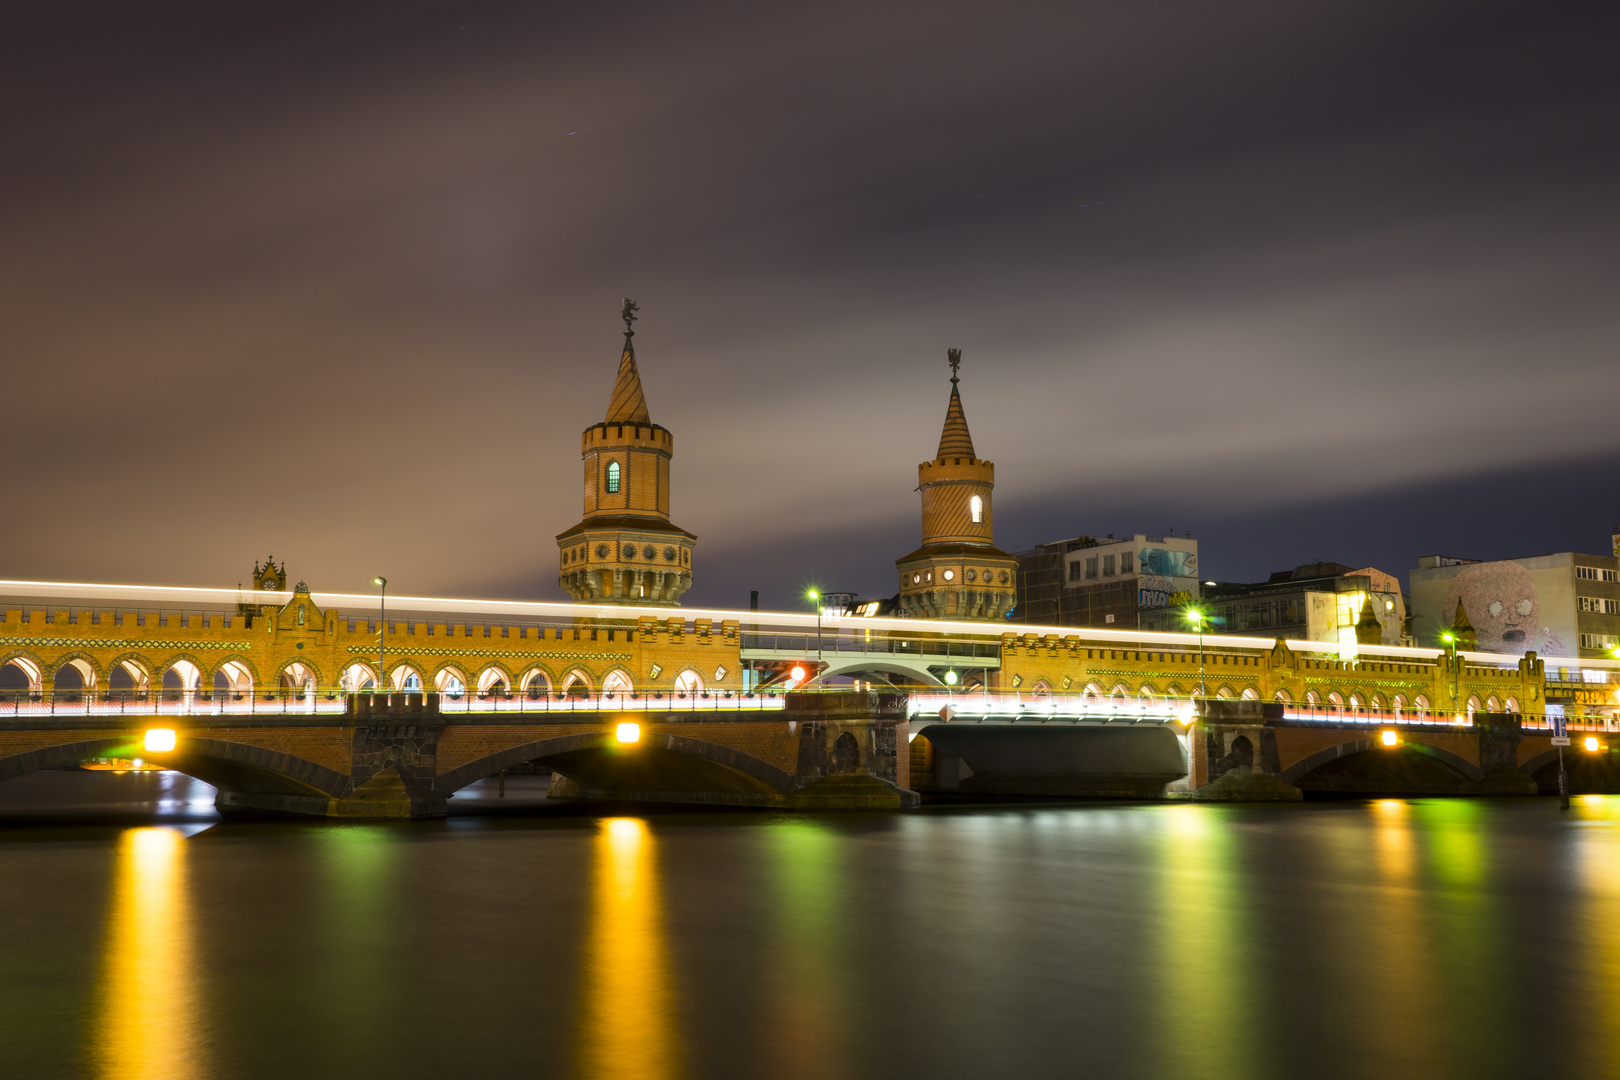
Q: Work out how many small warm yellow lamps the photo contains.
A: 4